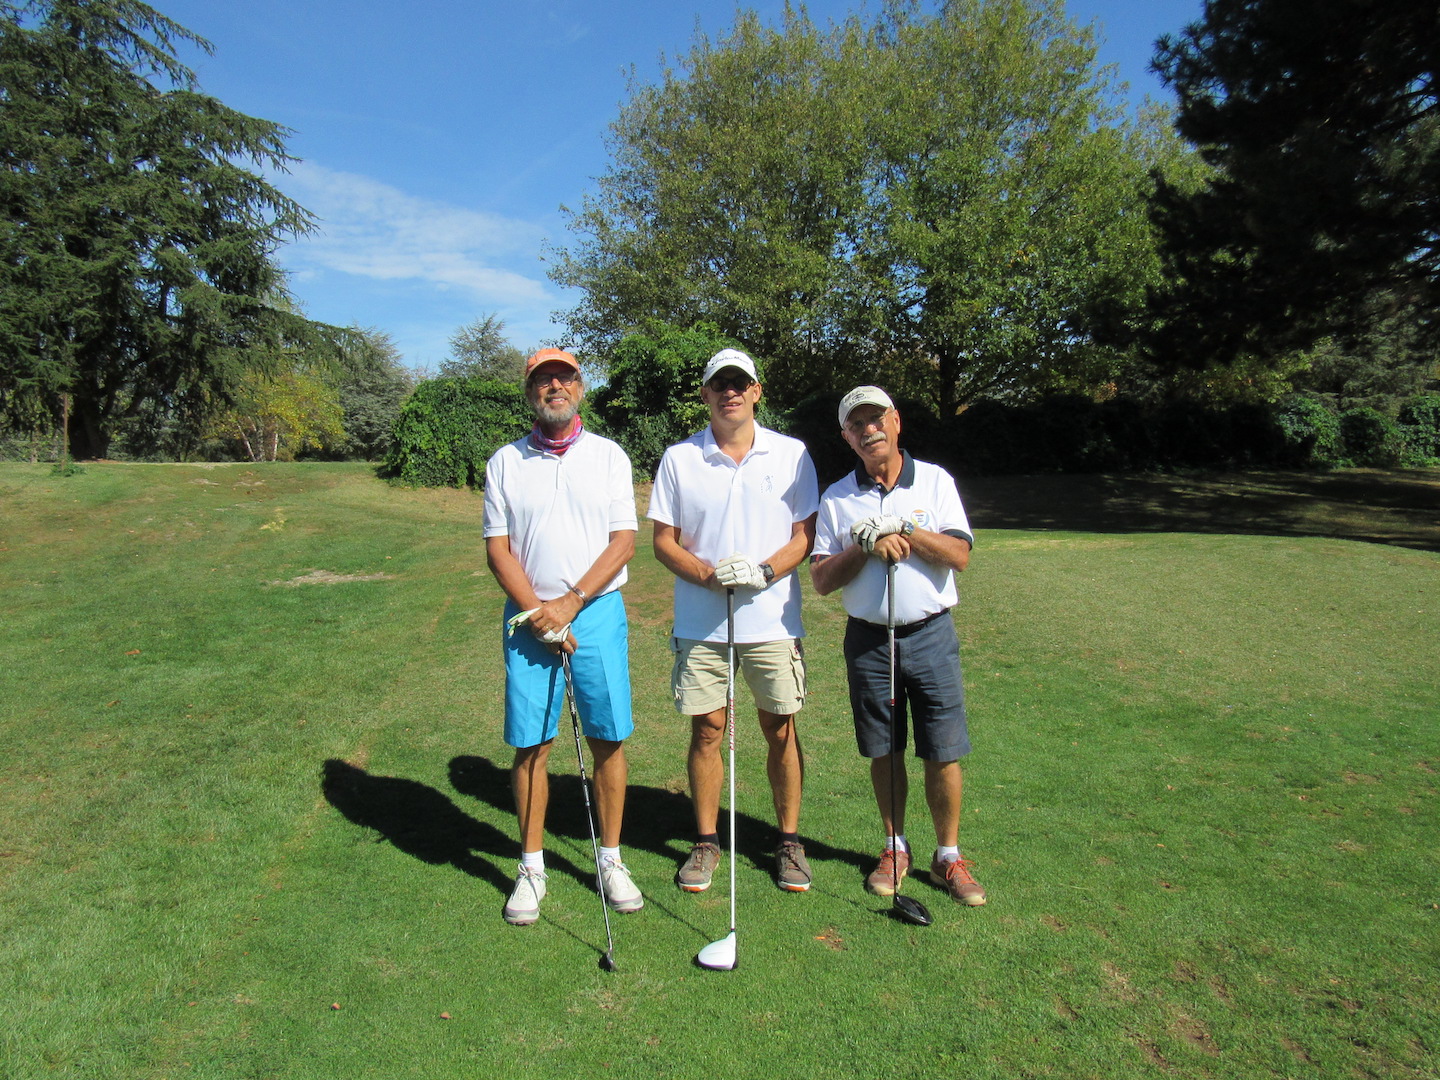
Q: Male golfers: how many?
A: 3